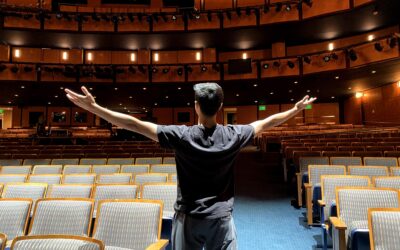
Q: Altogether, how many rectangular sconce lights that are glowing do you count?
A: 9